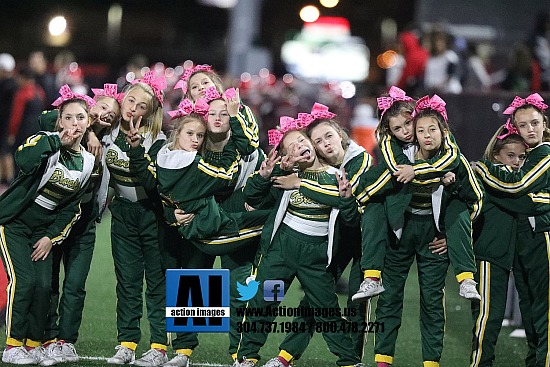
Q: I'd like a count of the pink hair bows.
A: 12